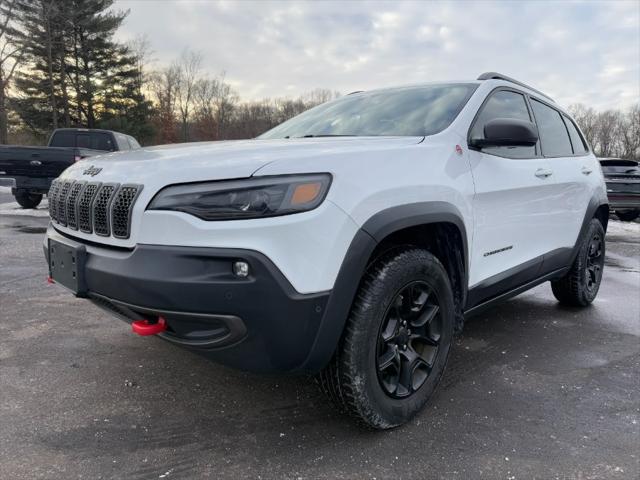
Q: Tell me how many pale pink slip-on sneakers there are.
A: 0